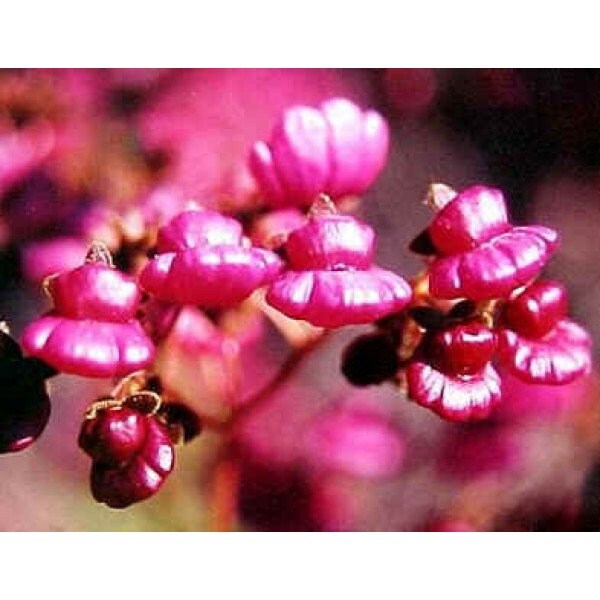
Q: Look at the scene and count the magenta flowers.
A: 8